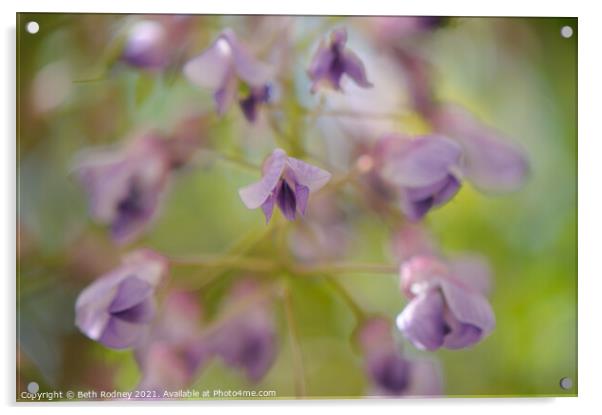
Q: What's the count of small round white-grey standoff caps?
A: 4